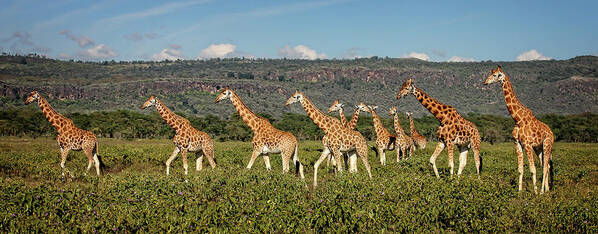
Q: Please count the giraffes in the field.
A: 11